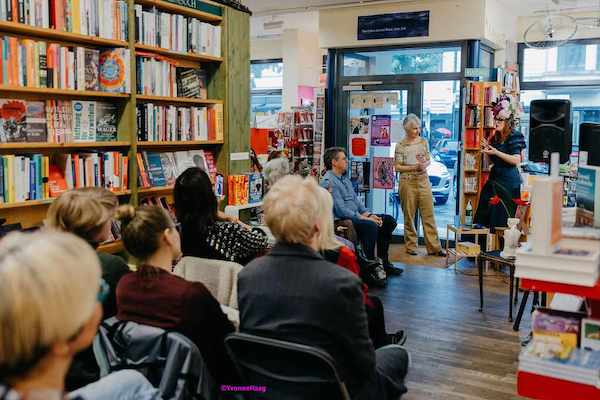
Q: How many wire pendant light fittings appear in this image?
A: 1